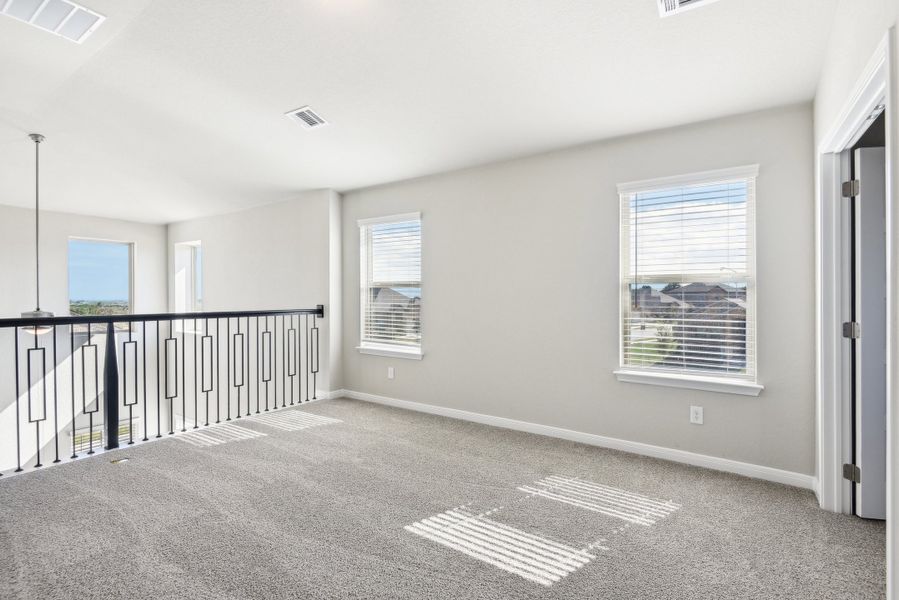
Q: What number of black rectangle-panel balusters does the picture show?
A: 9